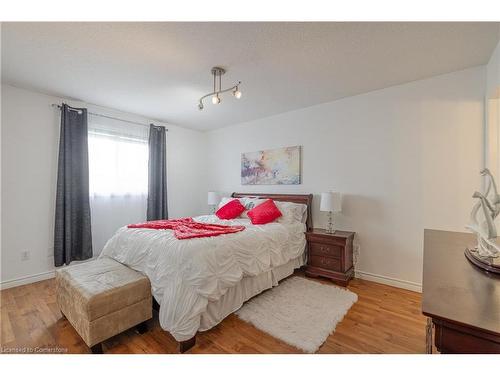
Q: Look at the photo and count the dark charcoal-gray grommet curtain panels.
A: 2